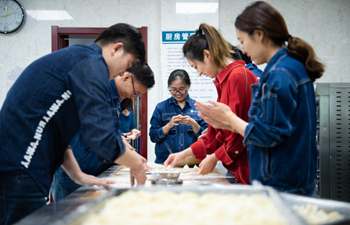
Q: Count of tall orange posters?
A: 0